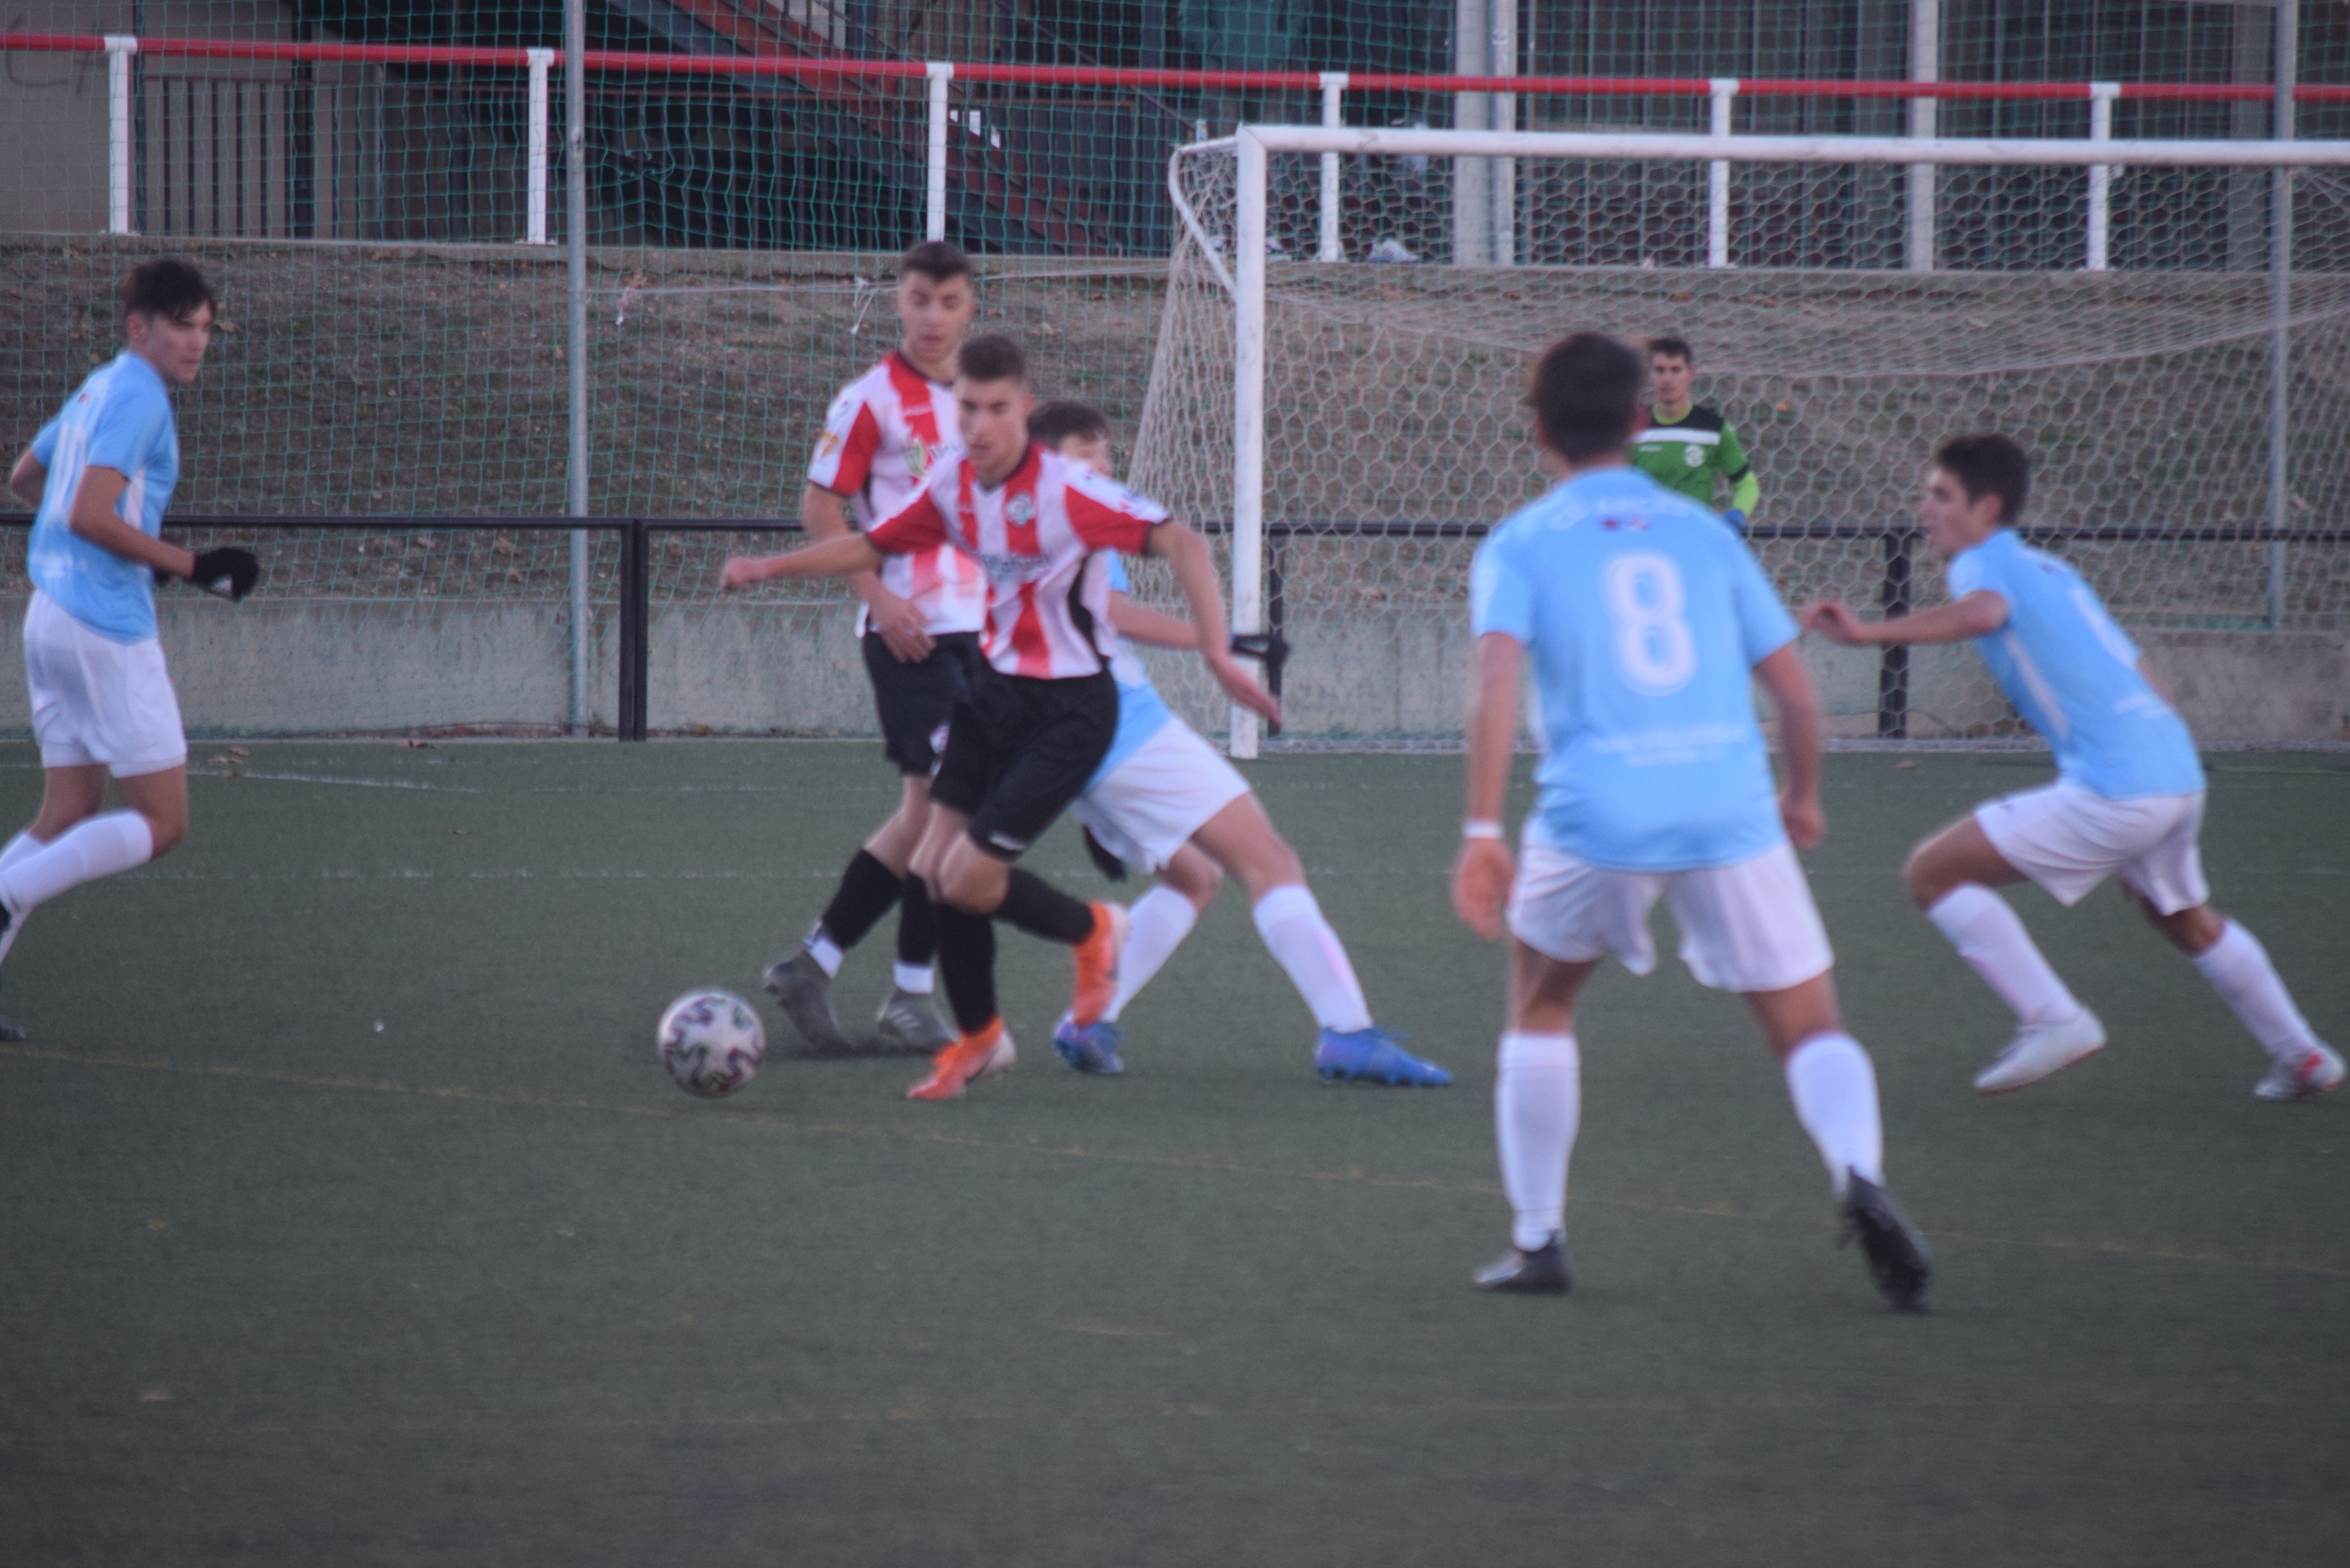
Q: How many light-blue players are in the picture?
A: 4